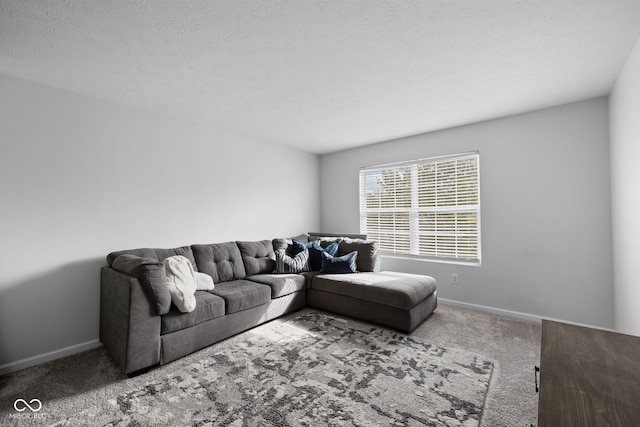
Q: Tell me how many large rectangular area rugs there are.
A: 1